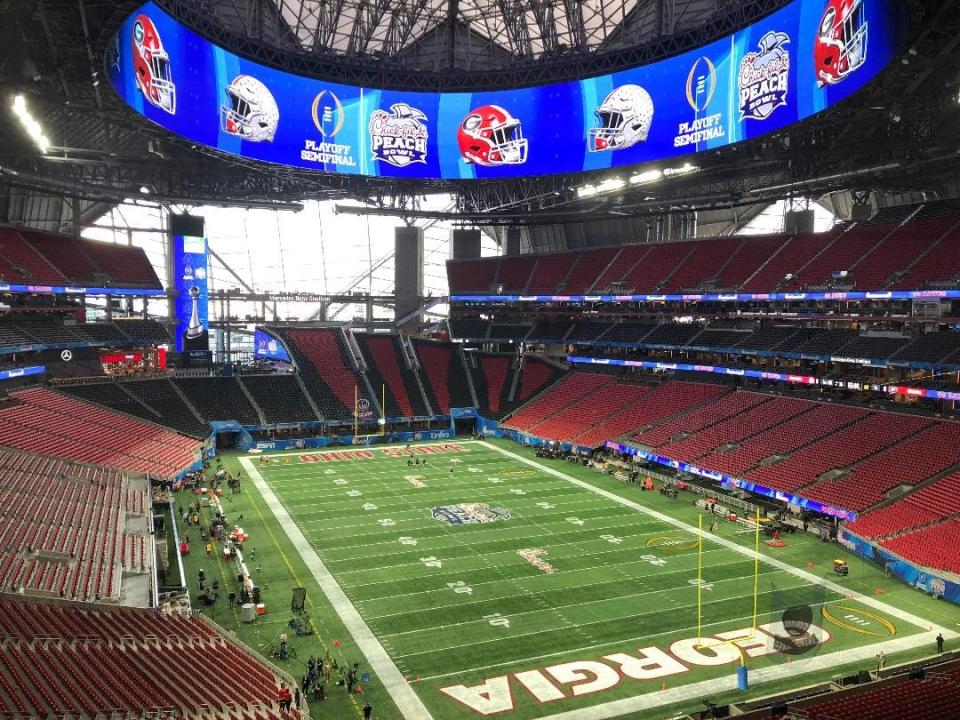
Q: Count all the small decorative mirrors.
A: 0